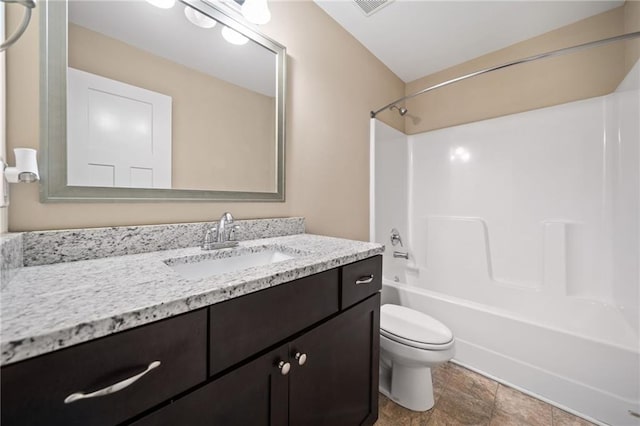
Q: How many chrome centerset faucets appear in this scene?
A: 1